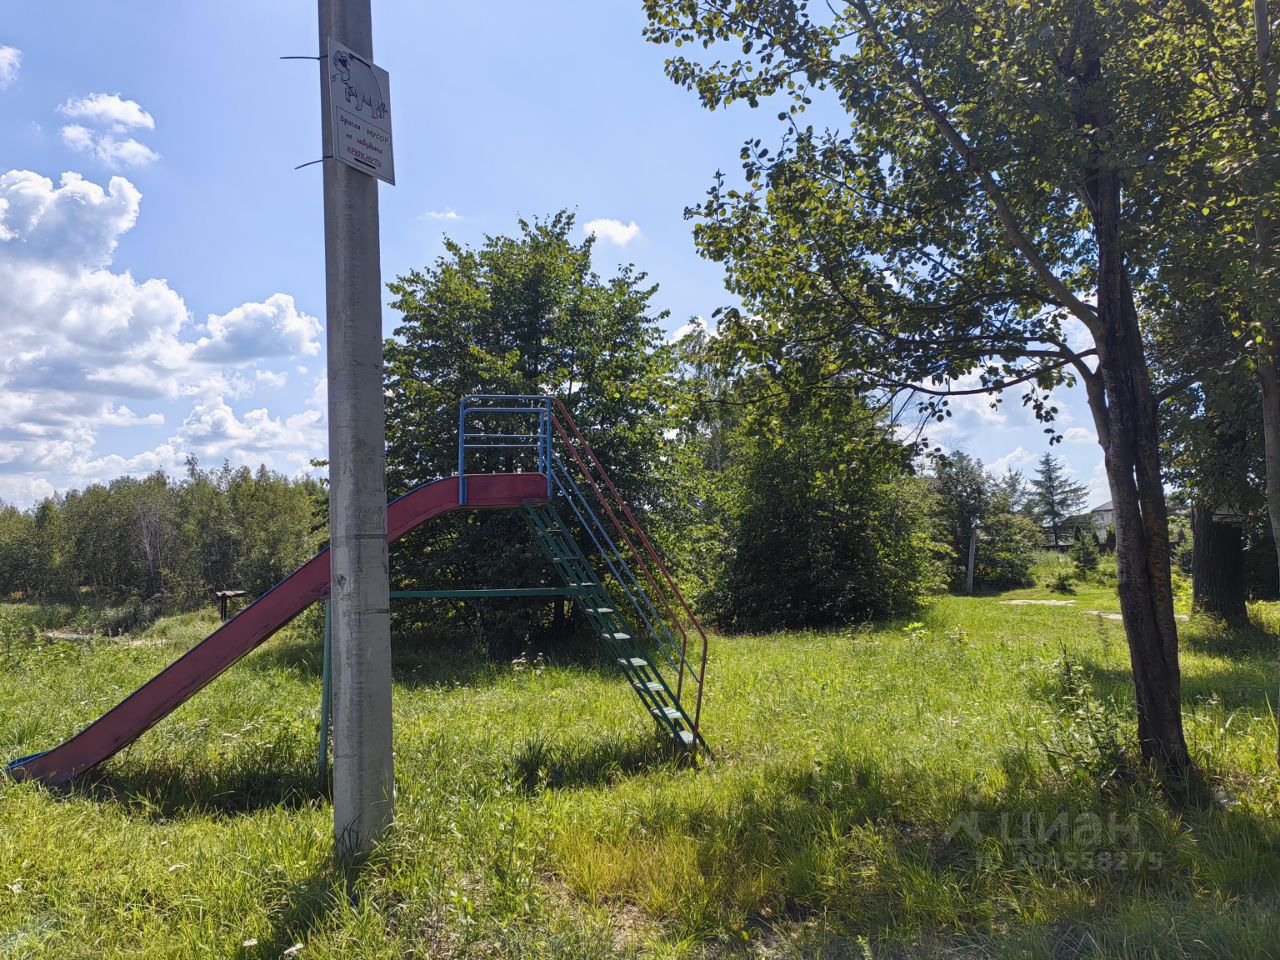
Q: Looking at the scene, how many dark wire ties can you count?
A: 2